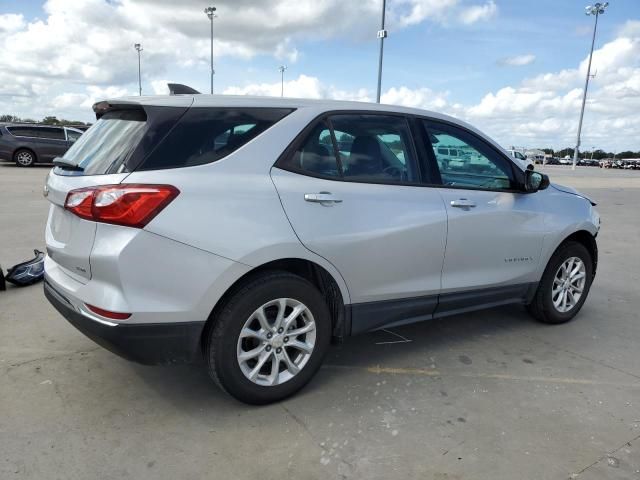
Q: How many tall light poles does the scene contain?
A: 5